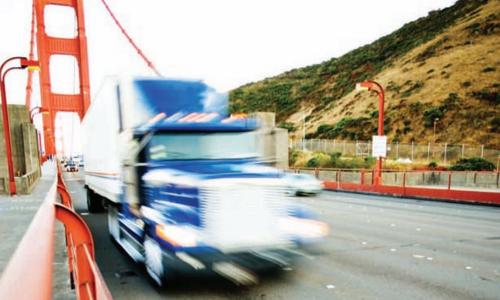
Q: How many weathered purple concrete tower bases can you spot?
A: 0